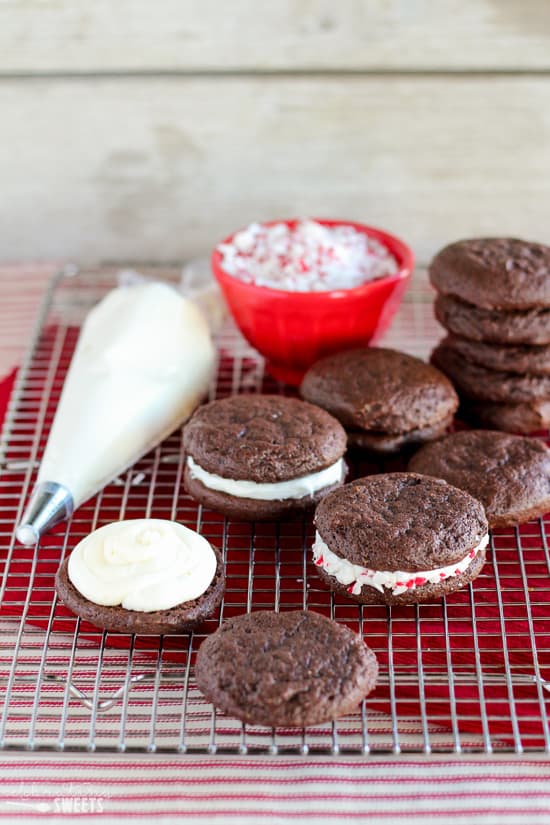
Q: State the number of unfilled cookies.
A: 9